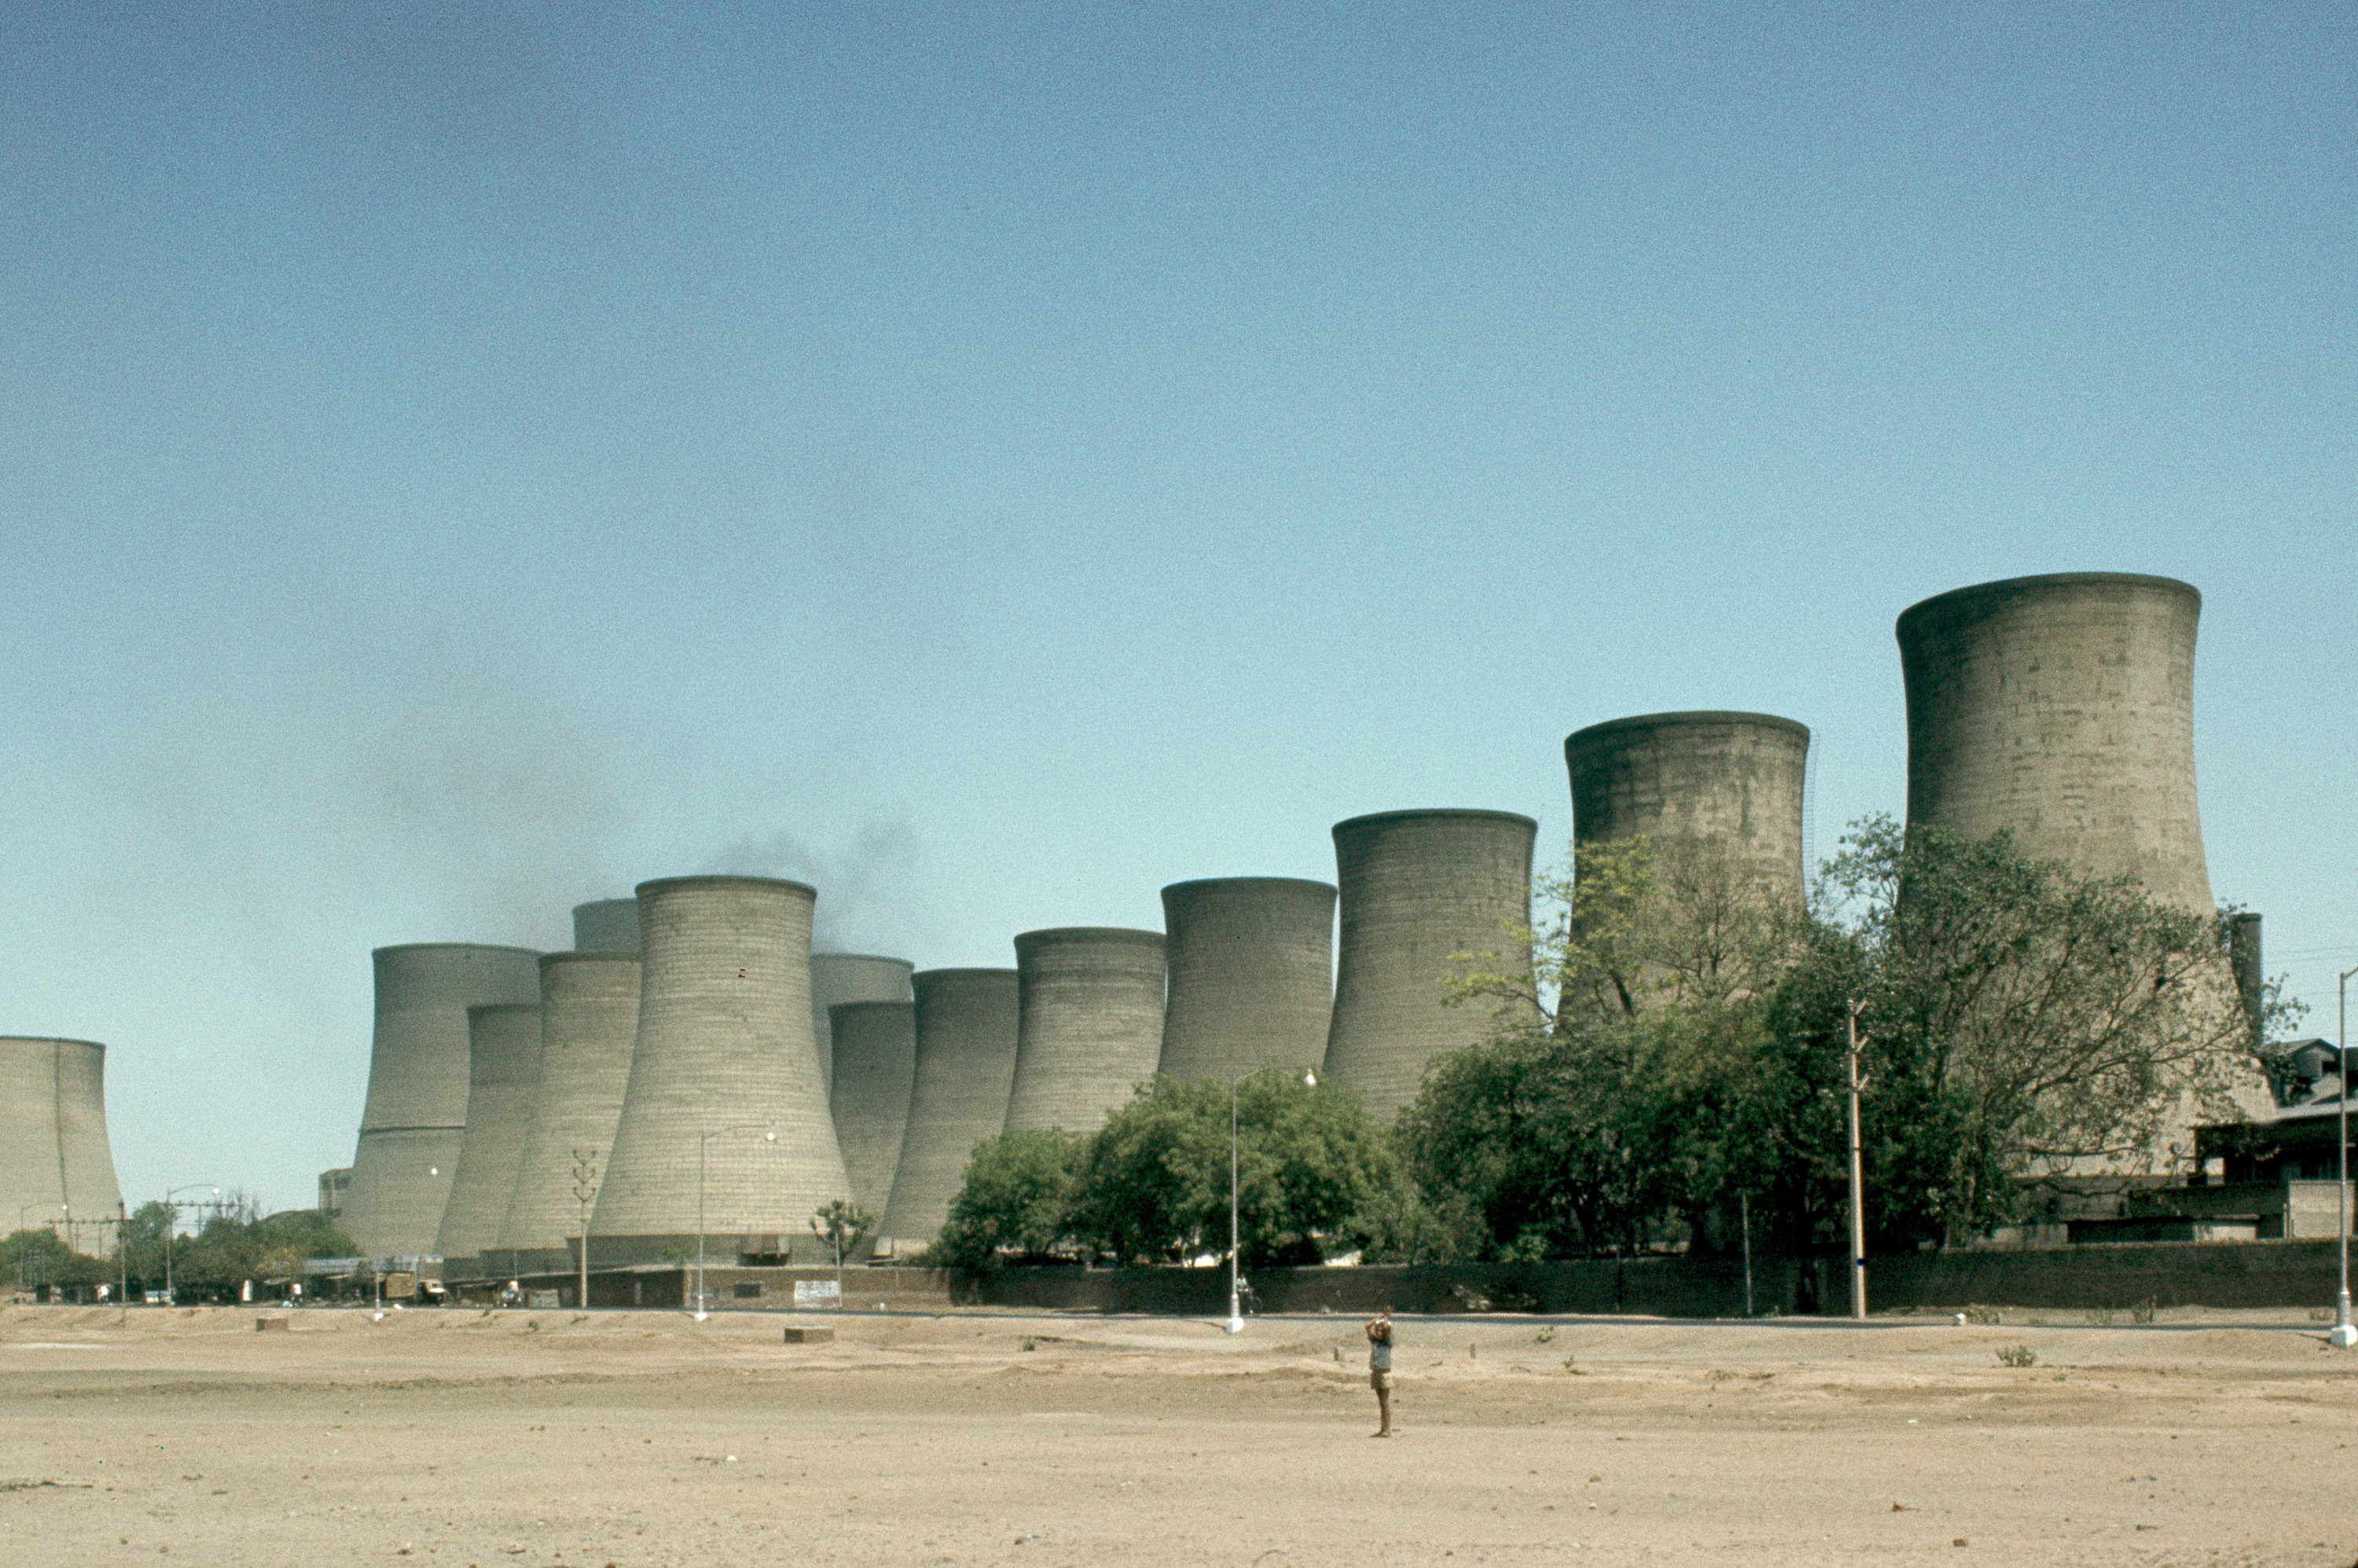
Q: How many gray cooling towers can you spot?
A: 14